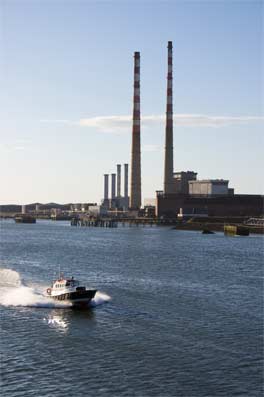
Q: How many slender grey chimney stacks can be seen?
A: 4